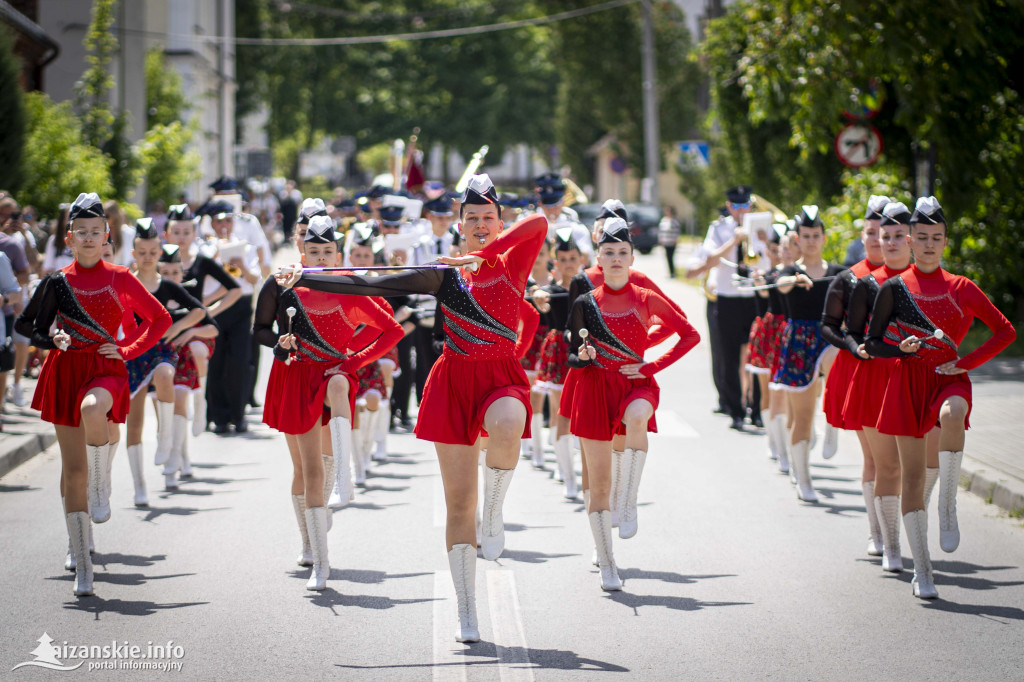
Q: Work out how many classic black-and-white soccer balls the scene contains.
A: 0